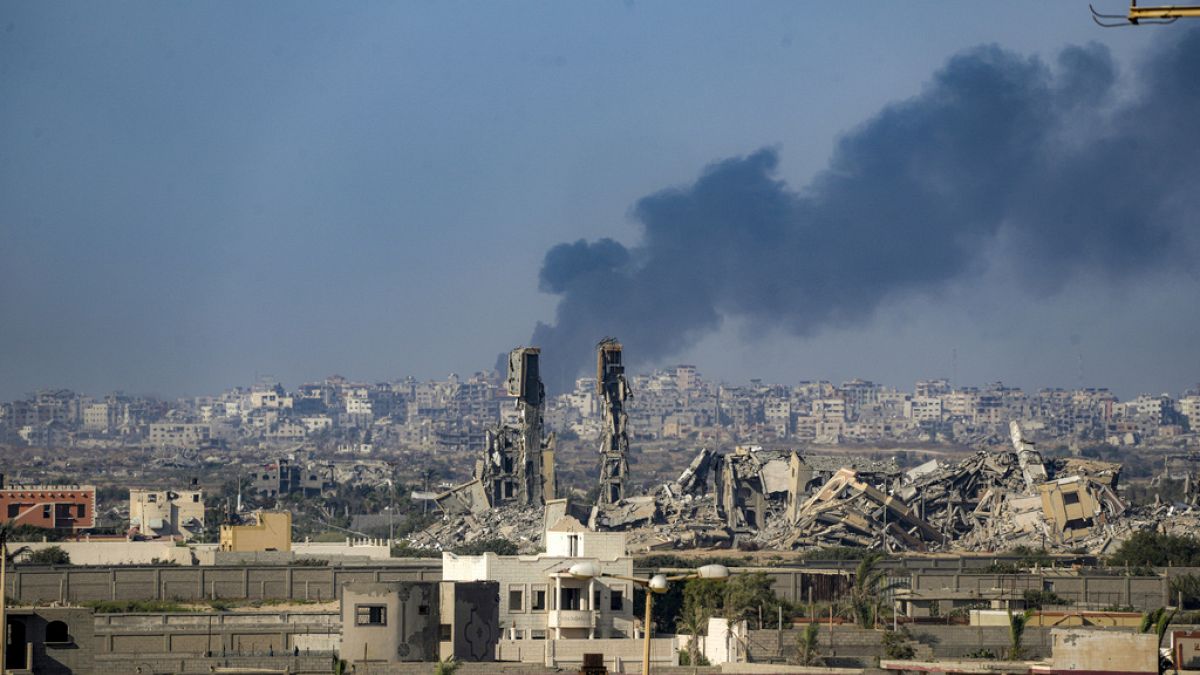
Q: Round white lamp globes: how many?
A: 3